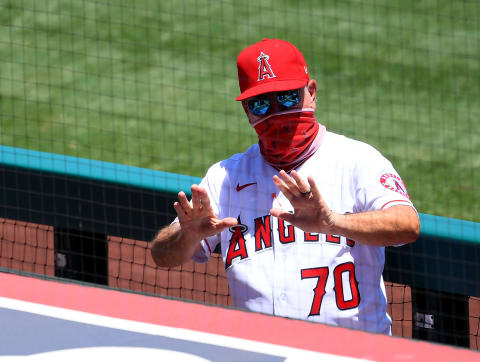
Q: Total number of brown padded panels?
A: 4